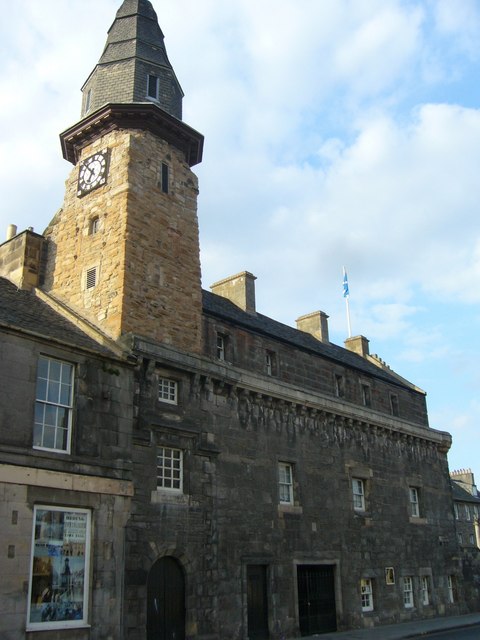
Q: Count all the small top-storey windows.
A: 5